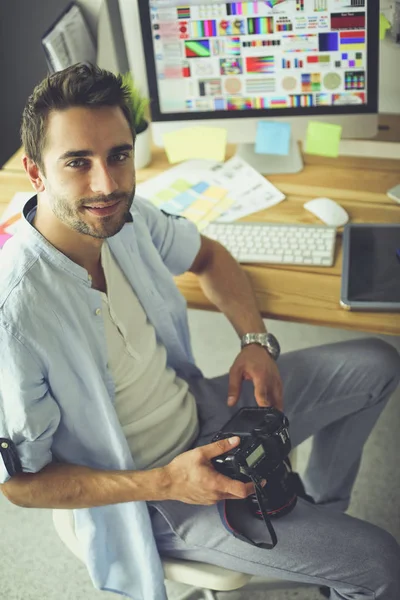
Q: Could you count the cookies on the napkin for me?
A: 0